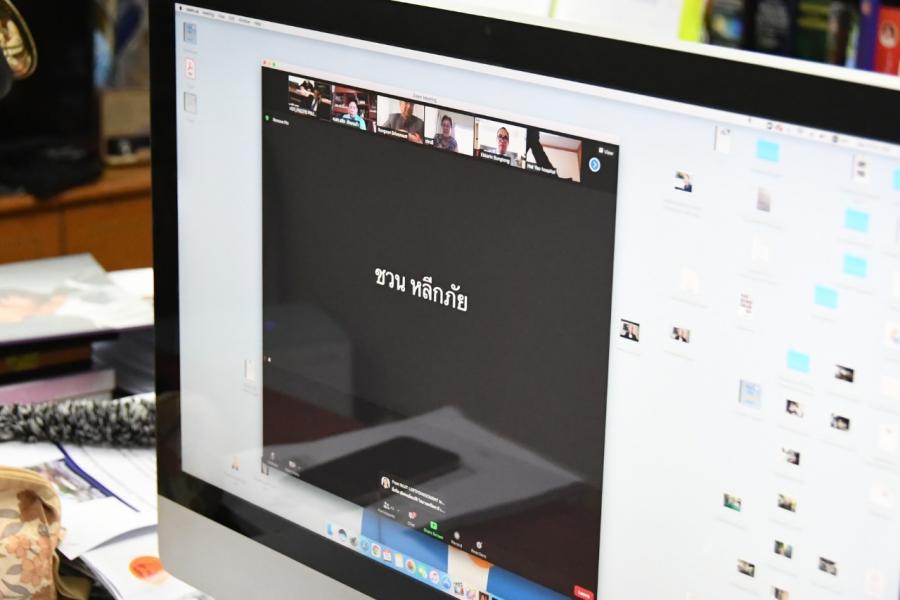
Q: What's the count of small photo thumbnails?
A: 13